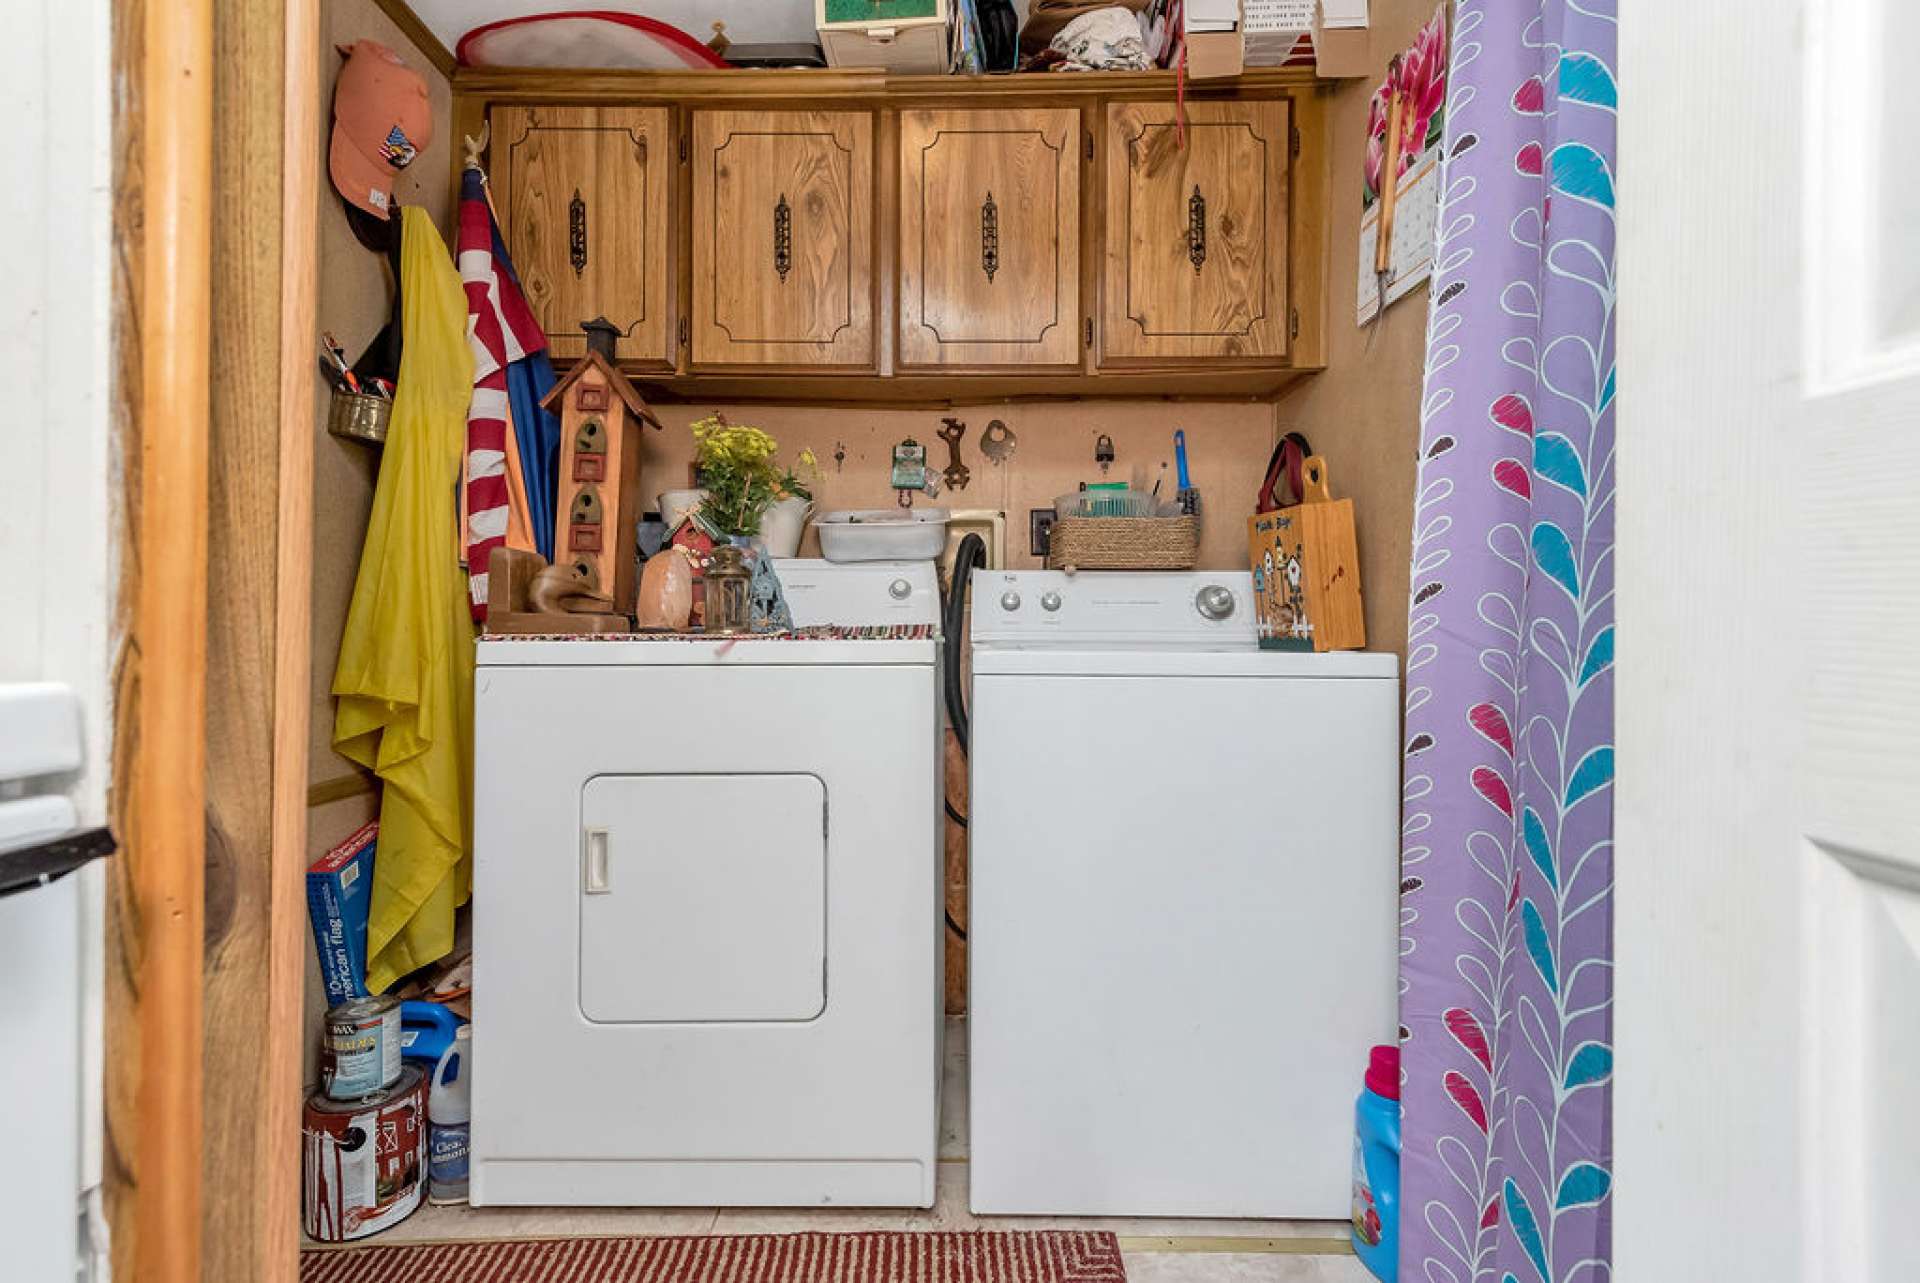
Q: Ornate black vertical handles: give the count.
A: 4